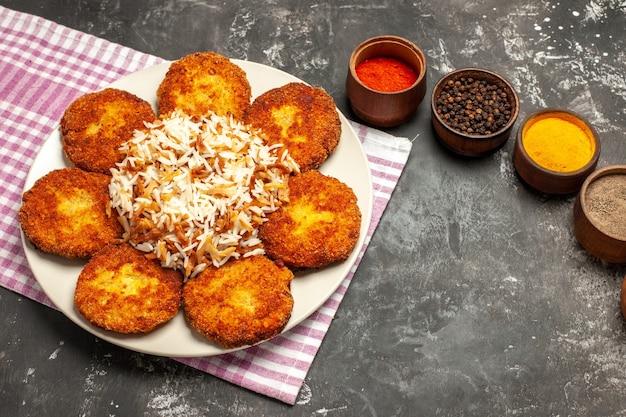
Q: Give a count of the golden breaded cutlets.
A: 7